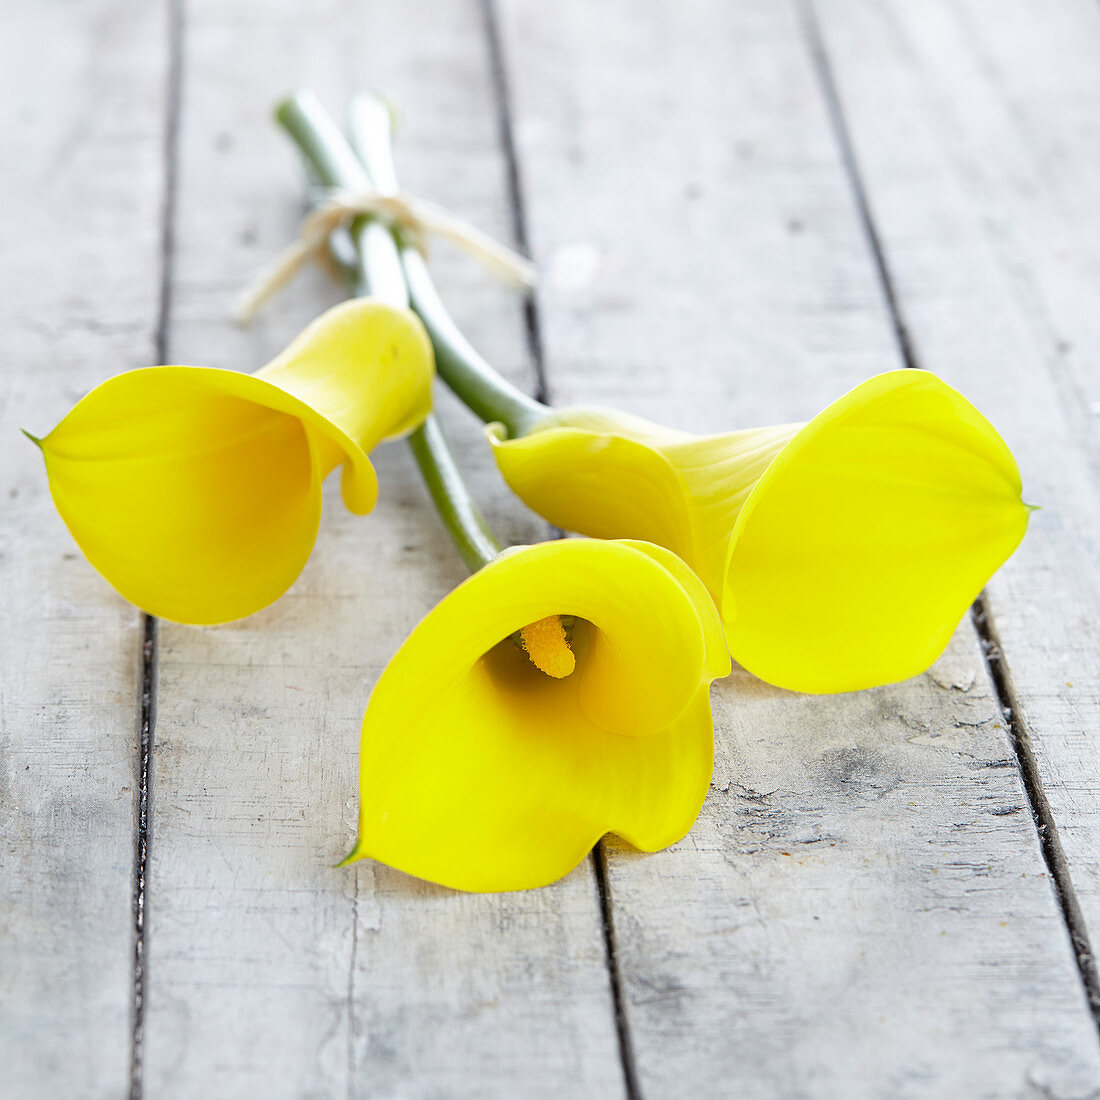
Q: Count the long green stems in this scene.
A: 3